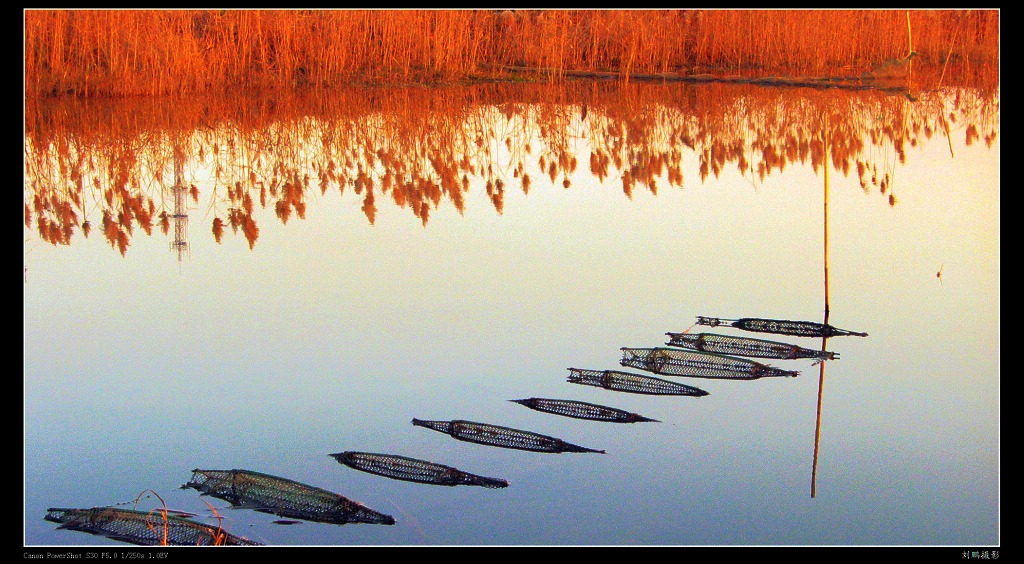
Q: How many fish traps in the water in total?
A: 9